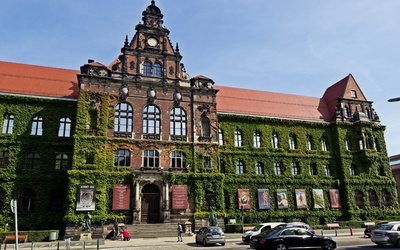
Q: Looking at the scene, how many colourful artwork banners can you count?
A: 6